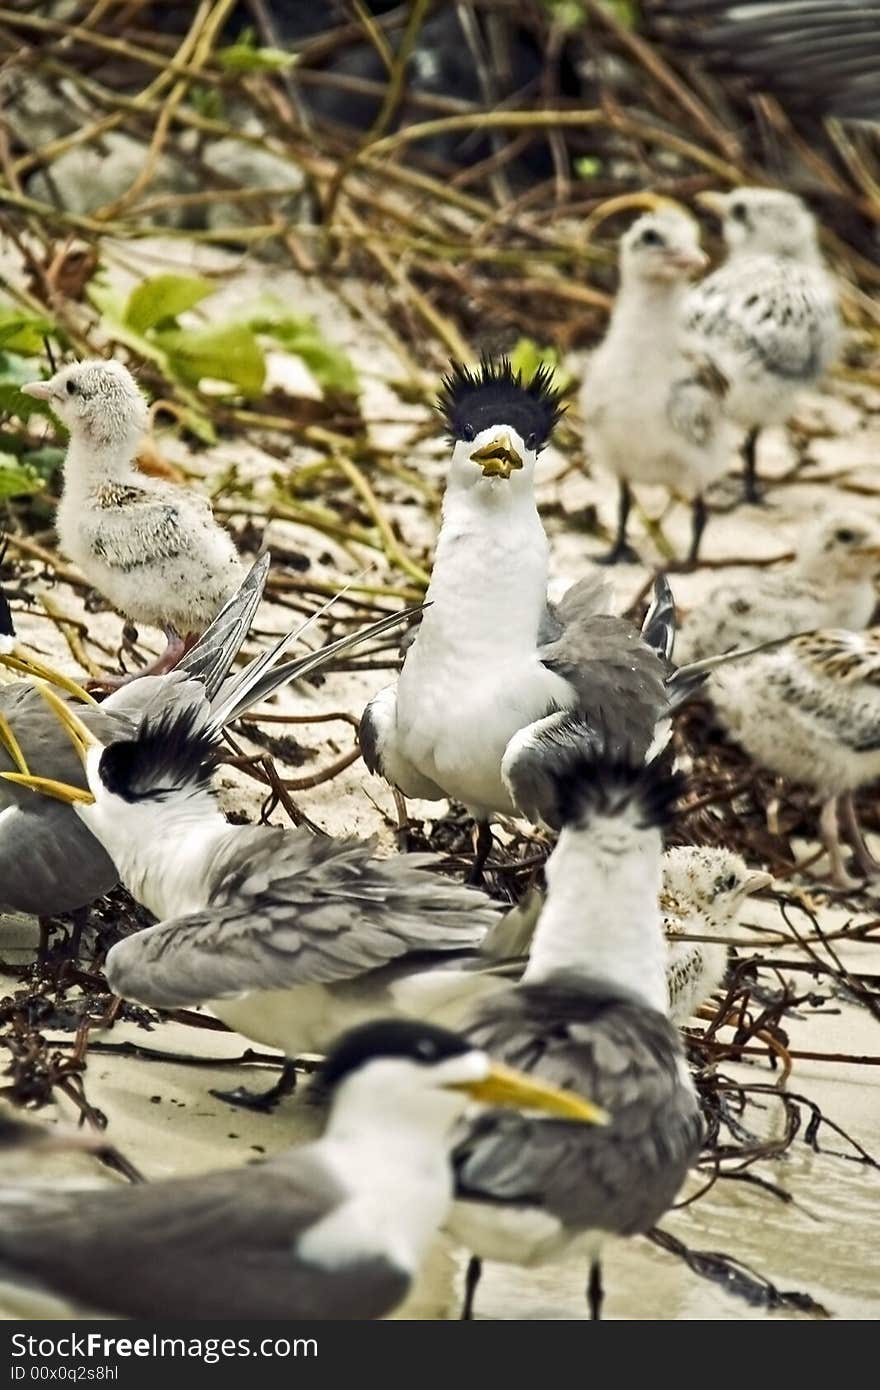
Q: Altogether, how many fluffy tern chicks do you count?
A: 6